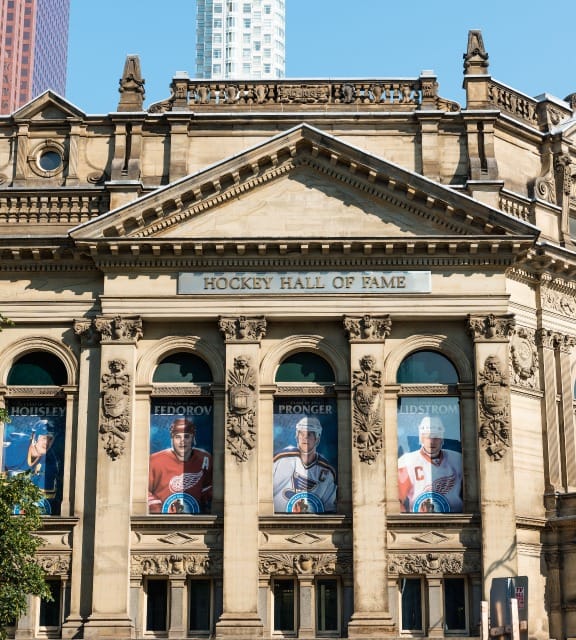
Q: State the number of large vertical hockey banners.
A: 4